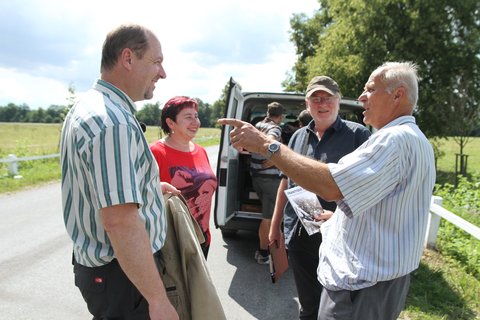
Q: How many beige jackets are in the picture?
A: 1